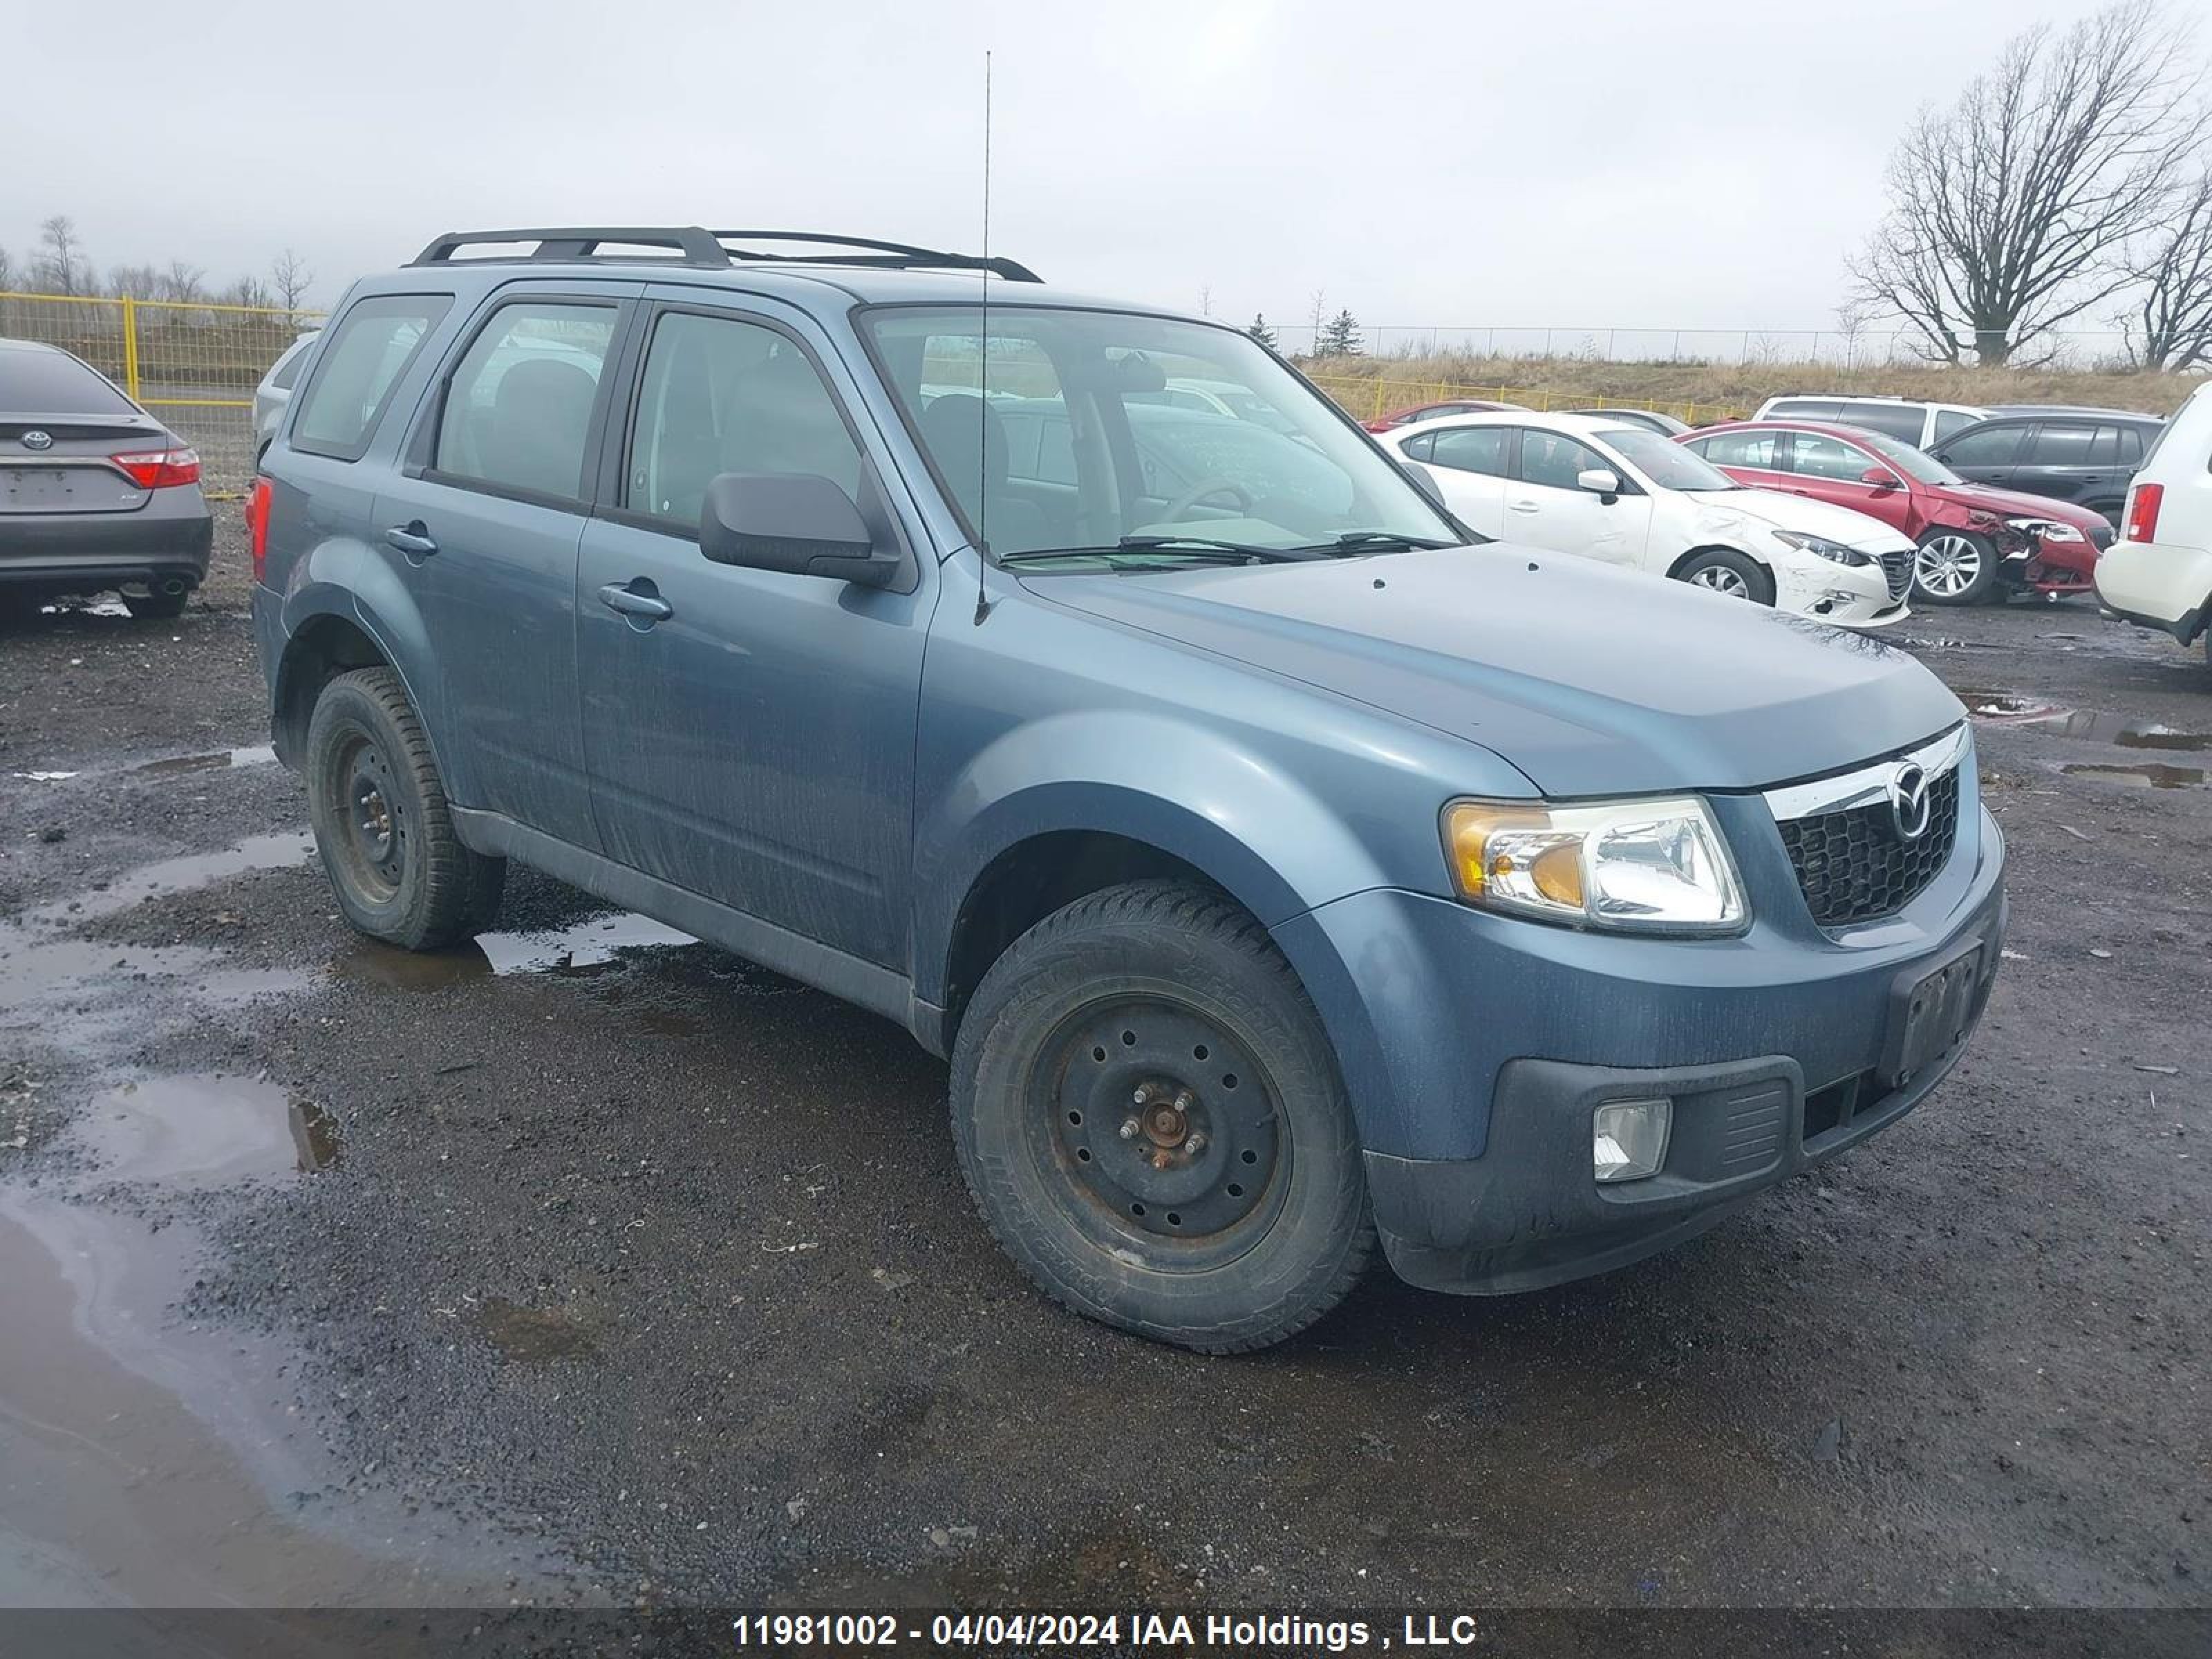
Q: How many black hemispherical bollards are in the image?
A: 0